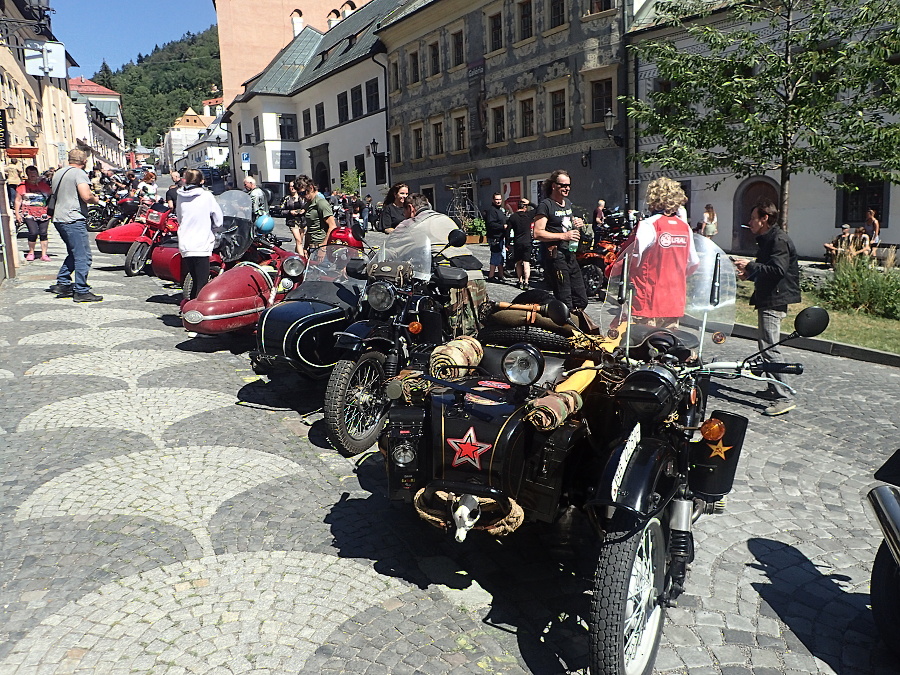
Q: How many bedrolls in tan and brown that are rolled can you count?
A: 2